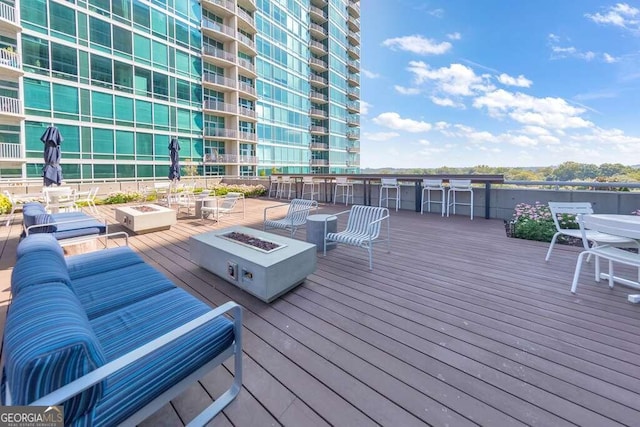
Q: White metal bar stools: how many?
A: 7